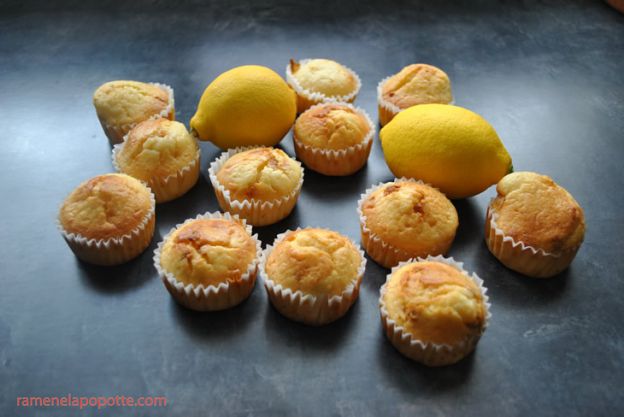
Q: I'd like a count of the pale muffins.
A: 12